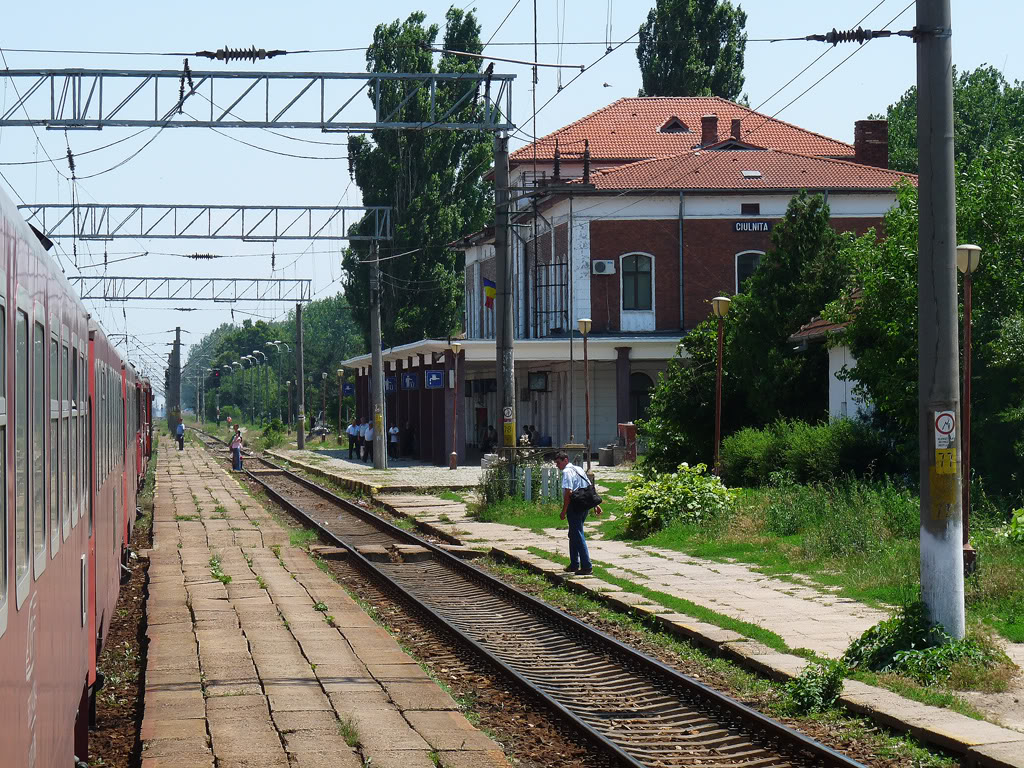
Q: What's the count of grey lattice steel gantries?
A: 3